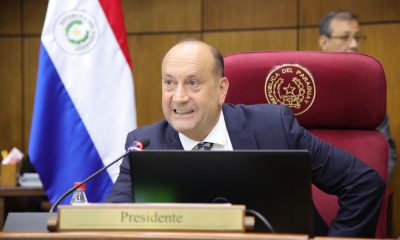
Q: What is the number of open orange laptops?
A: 0